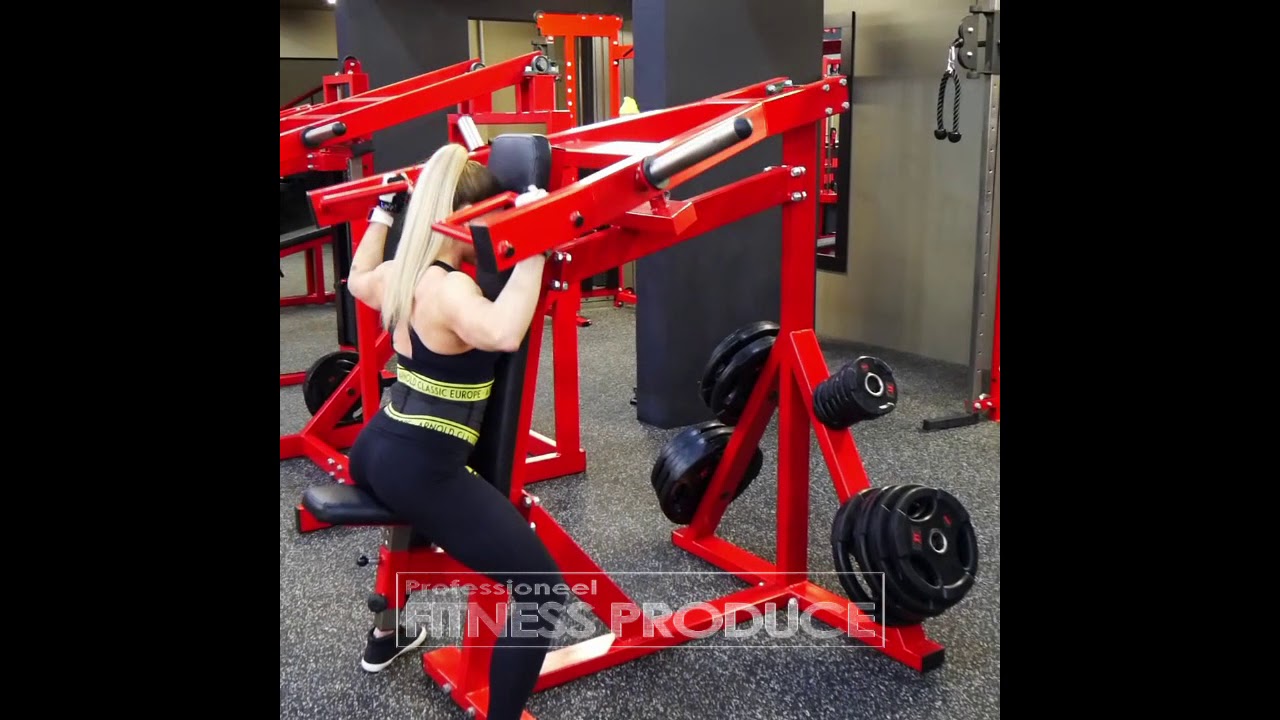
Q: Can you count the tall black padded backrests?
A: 1